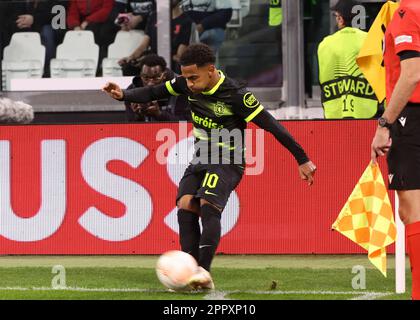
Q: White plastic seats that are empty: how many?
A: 3